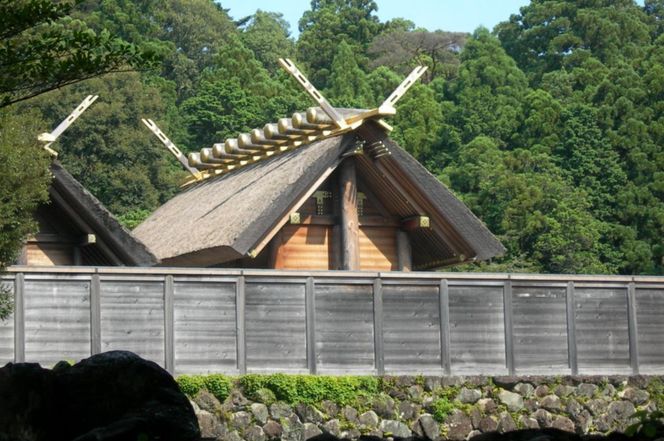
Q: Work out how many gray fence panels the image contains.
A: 11